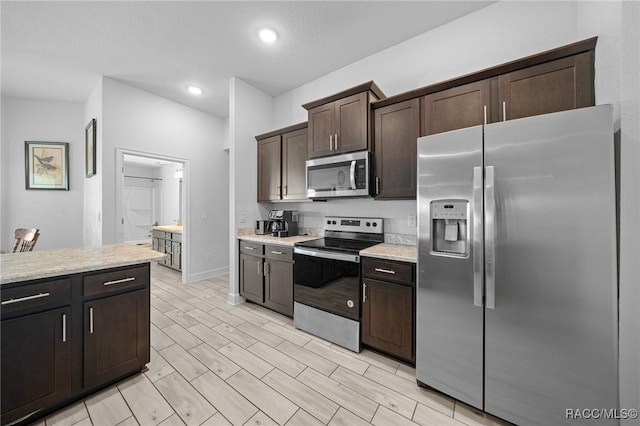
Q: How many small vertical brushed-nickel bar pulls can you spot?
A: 12